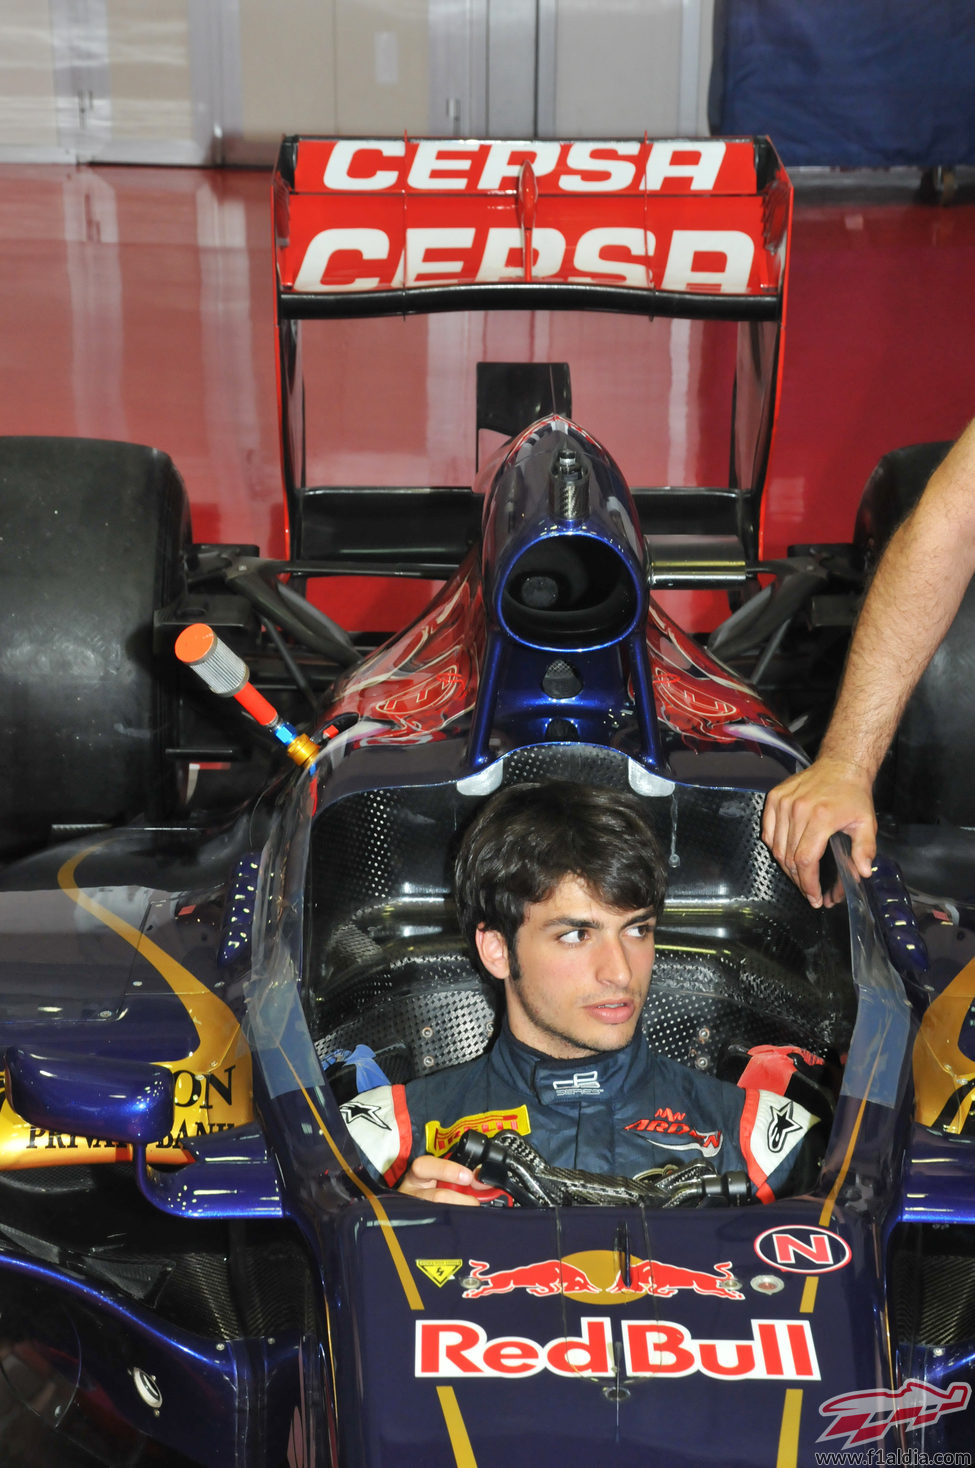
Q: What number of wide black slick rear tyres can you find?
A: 2